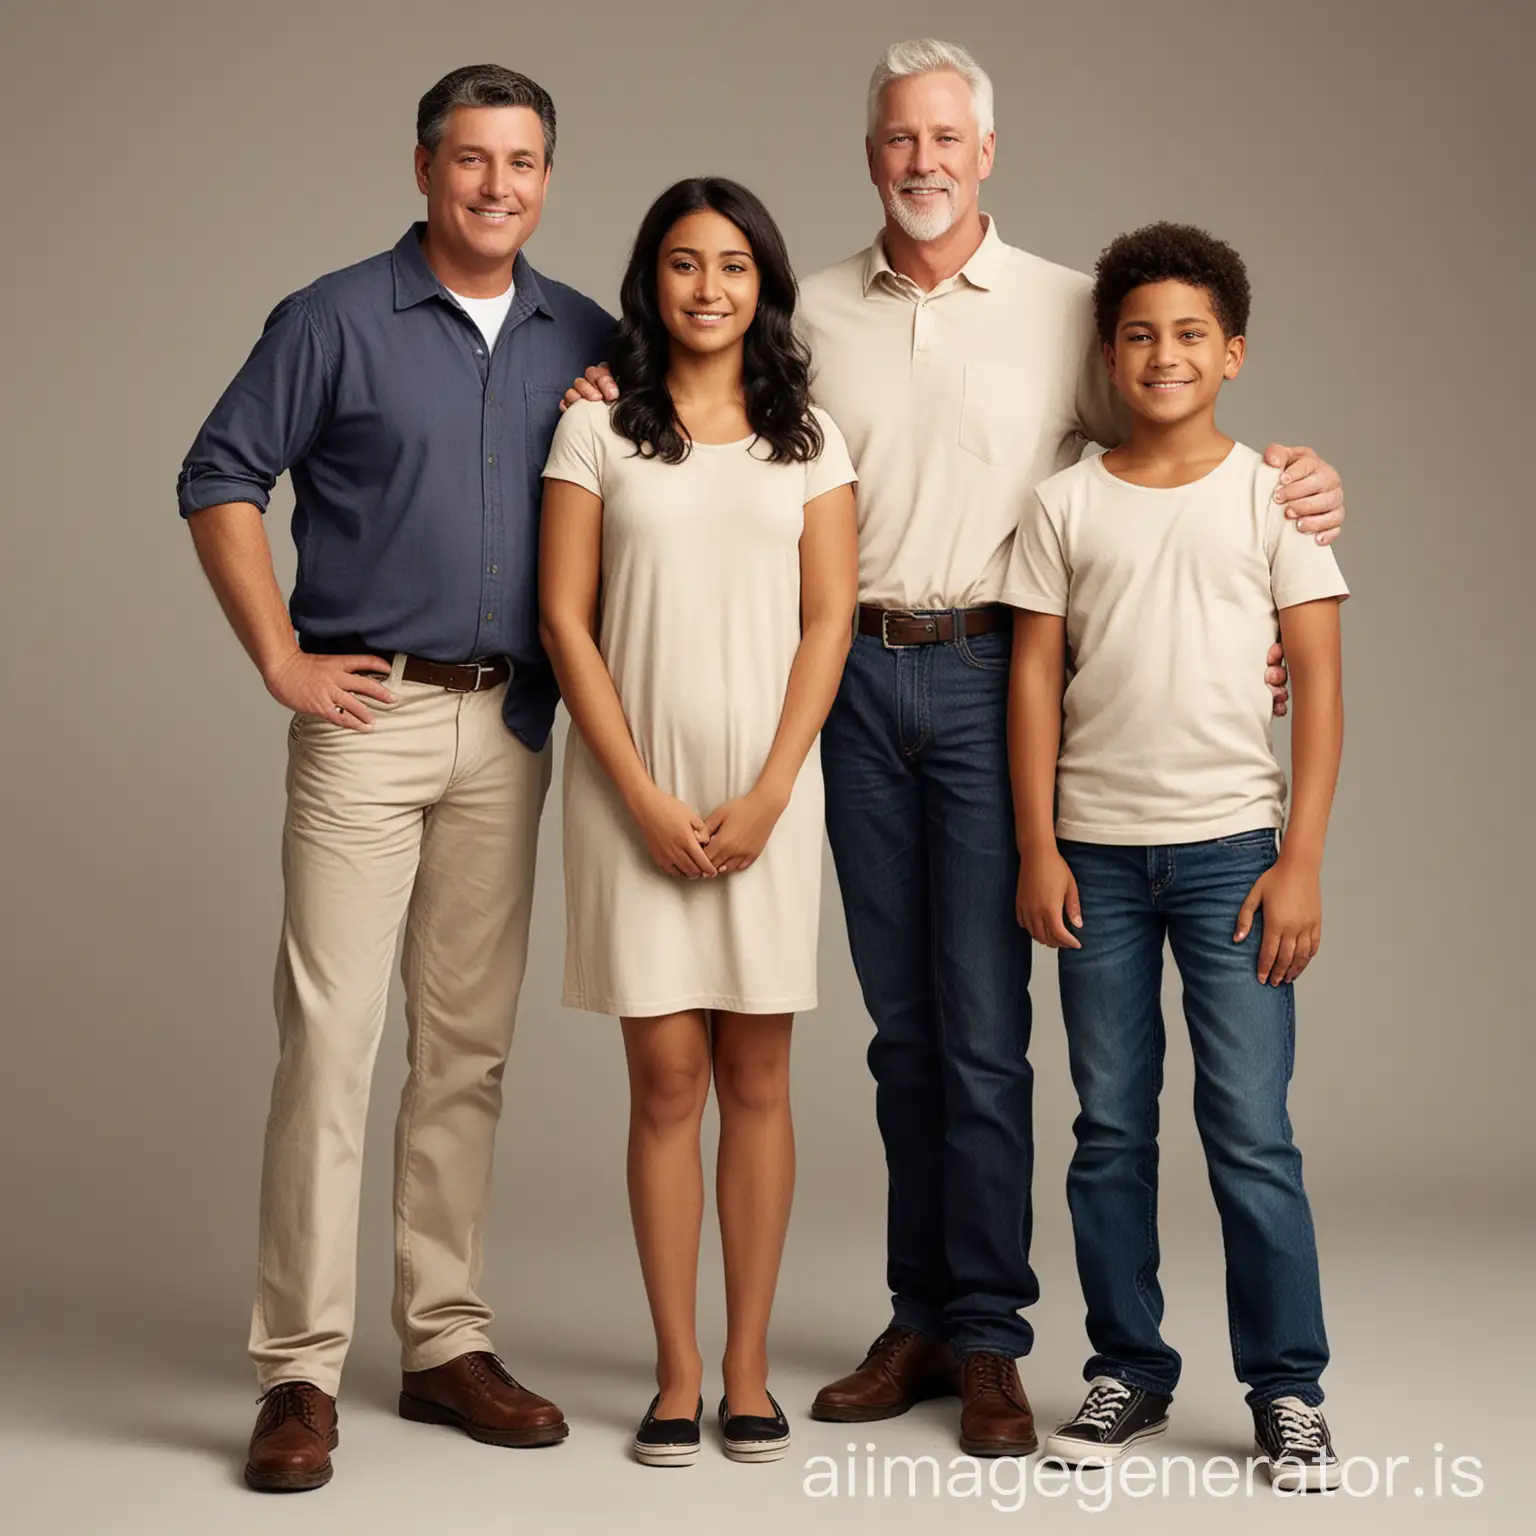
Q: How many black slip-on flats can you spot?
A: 2